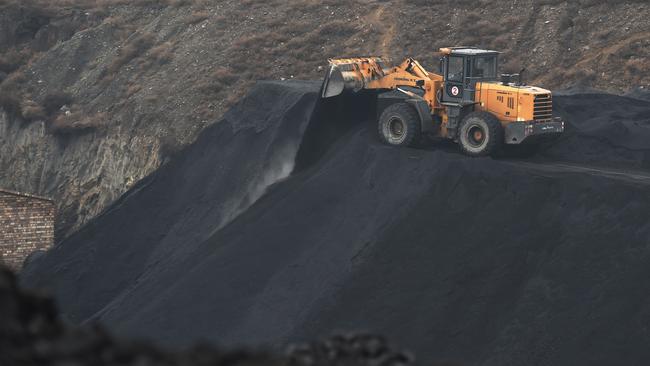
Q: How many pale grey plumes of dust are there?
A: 1